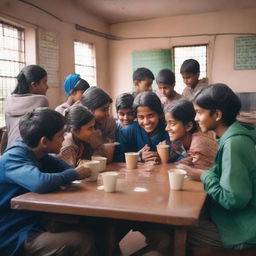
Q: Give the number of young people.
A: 12